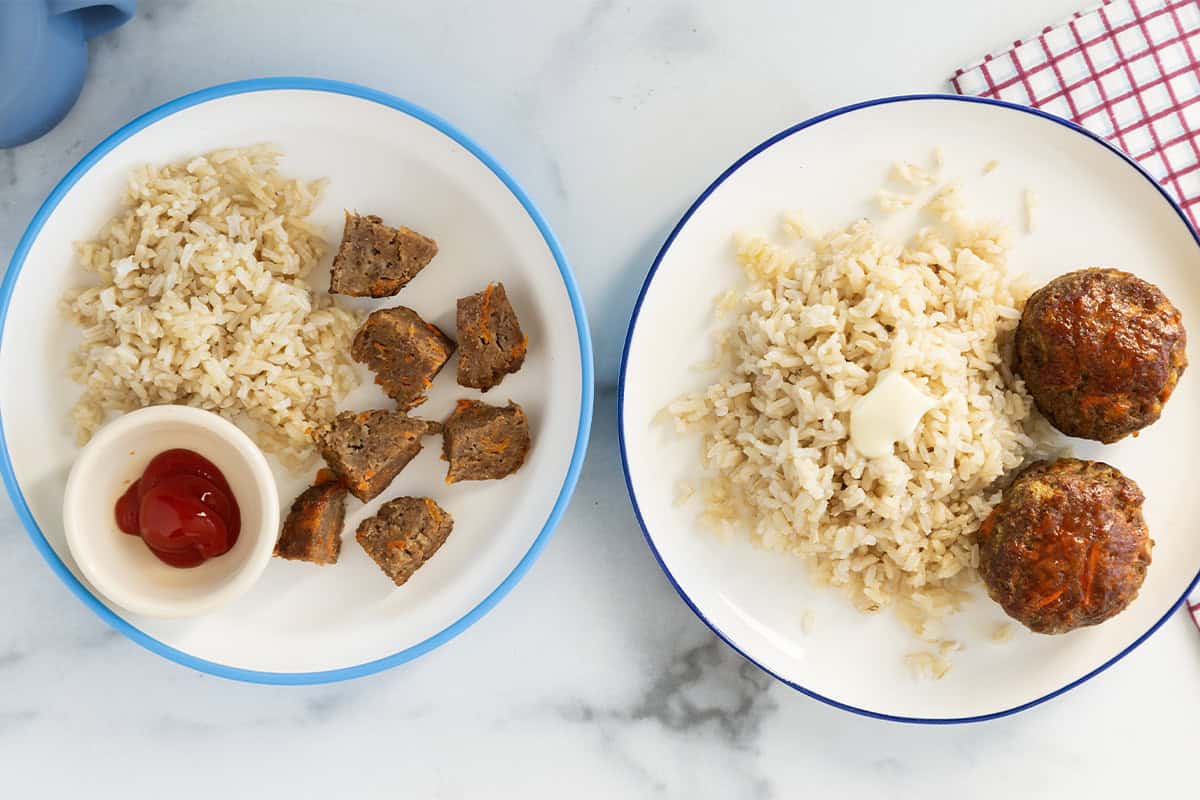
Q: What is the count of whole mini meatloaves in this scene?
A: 2